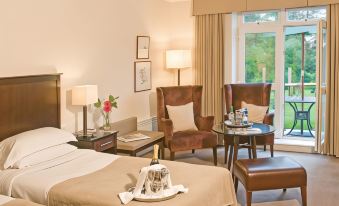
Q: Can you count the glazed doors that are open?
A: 1